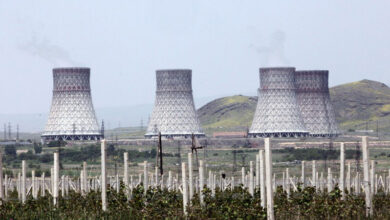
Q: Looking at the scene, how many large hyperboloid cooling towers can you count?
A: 4